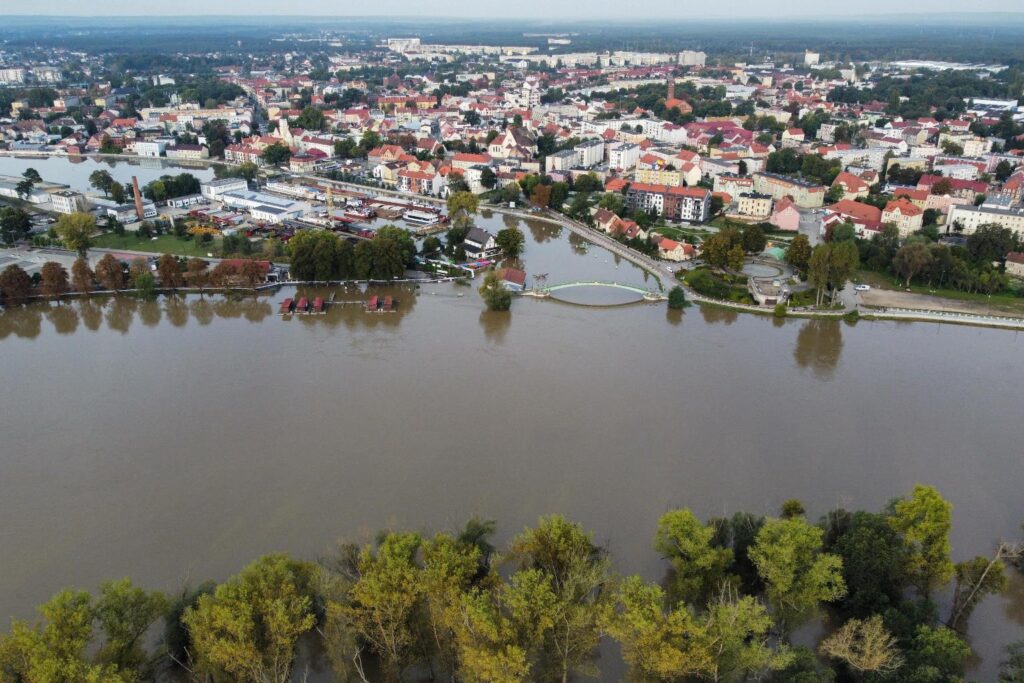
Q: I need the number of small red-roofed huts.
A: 5